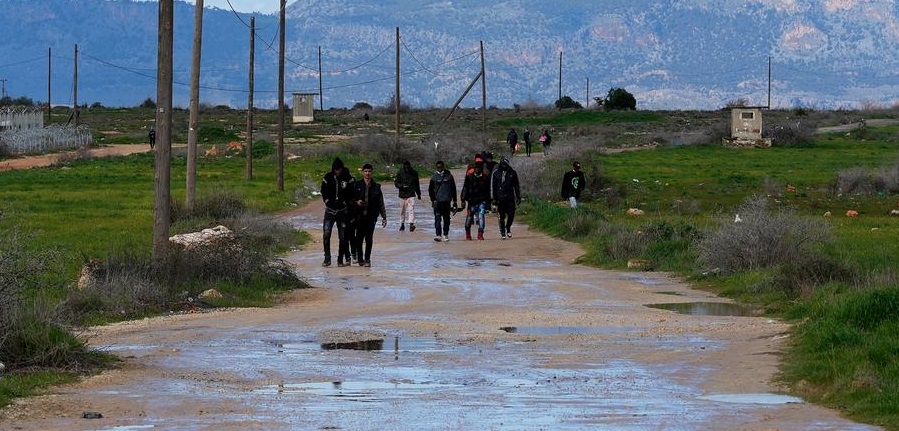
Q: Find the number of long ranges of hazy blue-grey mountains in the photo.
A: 1